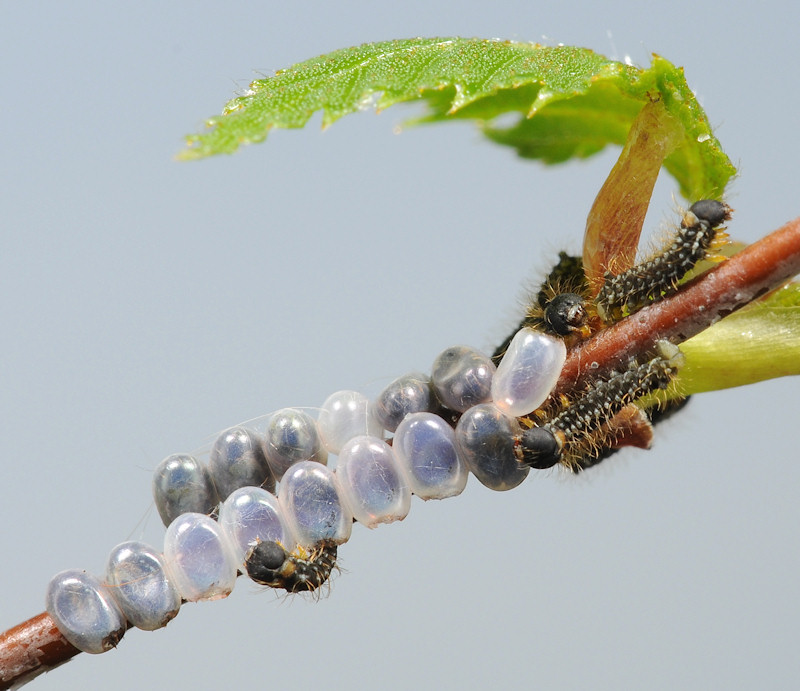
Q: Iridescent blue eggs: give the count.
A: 15